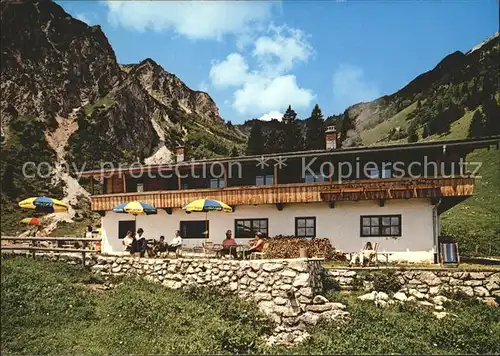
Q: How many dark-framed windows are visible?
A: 5